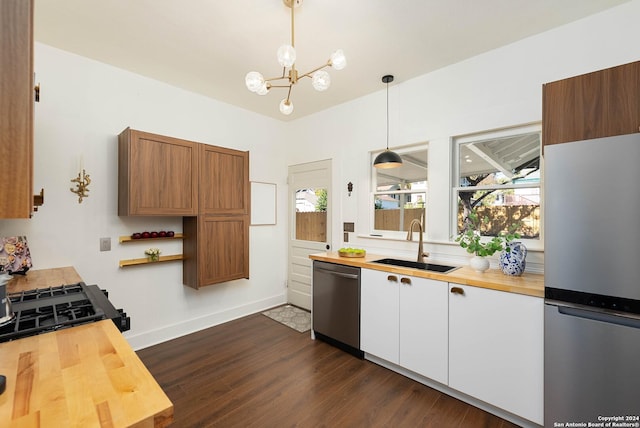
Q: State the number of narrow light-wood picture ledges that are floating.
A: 2